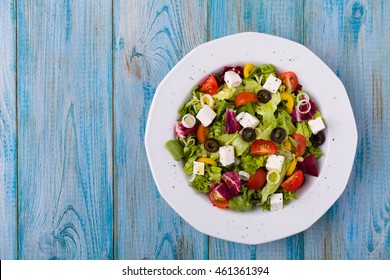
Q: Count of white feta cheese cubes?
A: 9